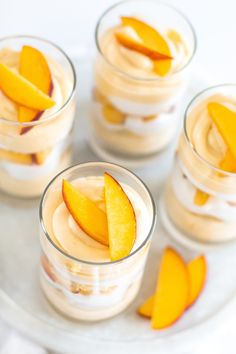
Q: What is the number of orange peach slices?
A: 10